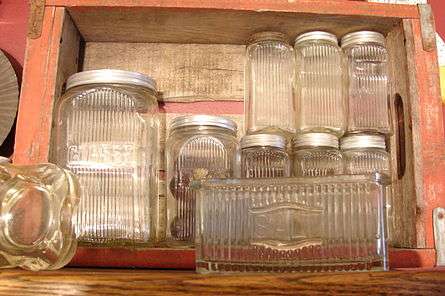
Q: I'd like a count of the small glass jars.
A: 6